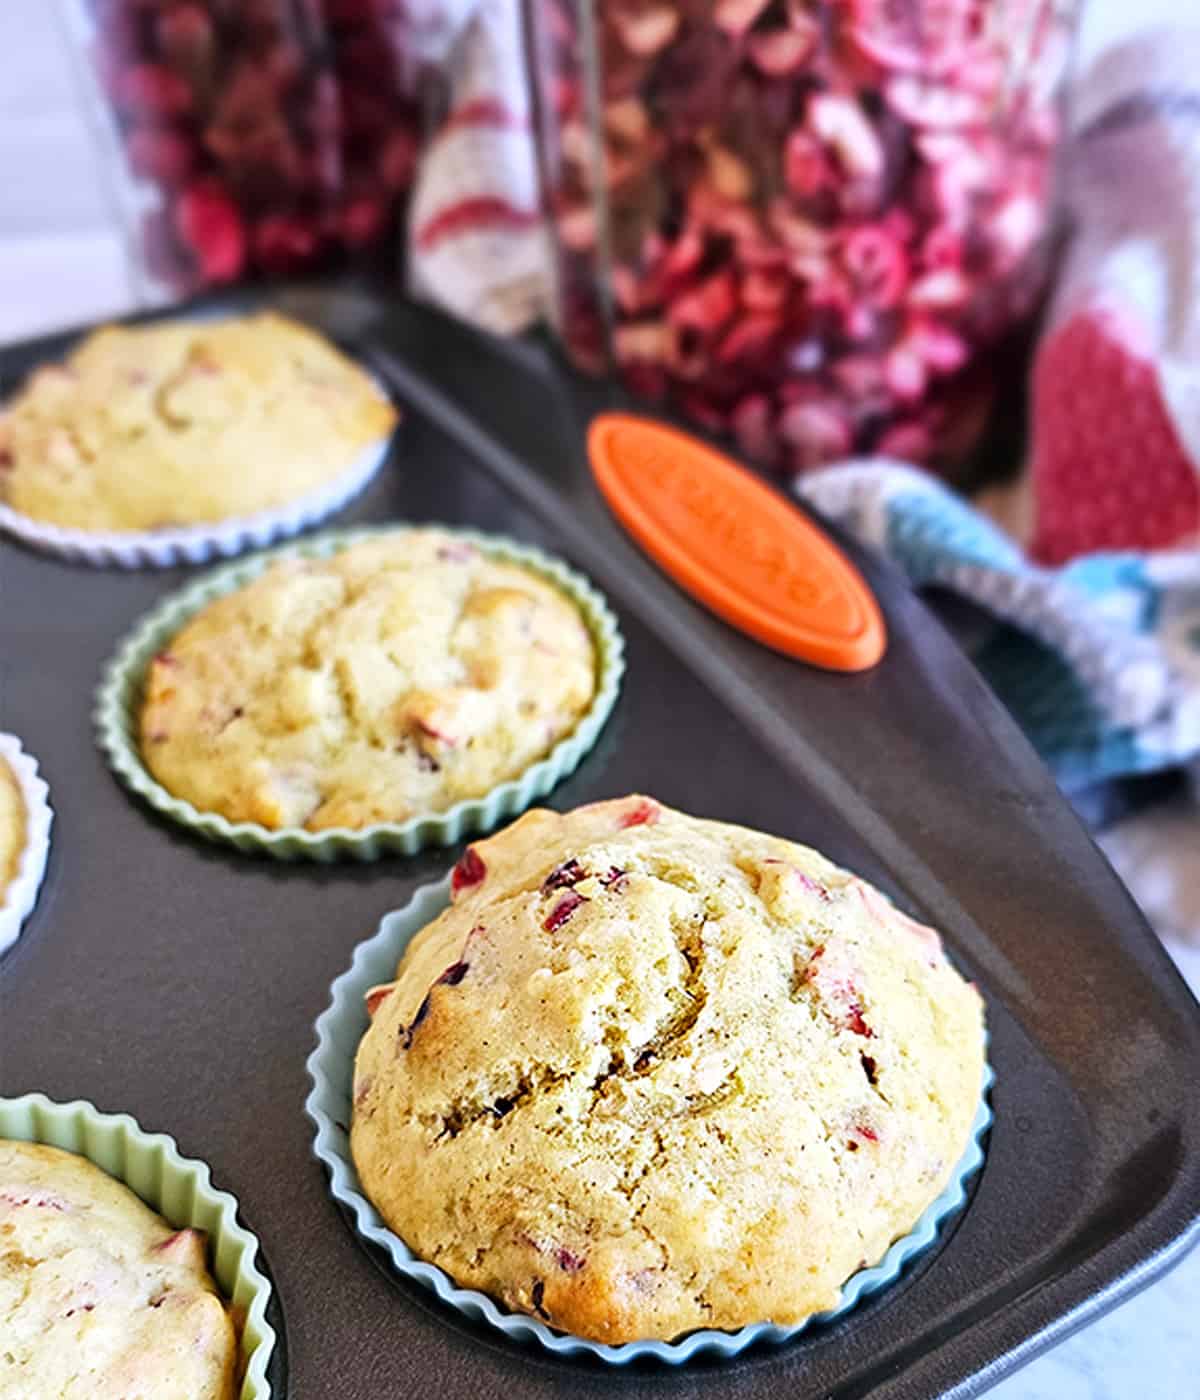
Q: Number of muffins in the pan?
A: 5